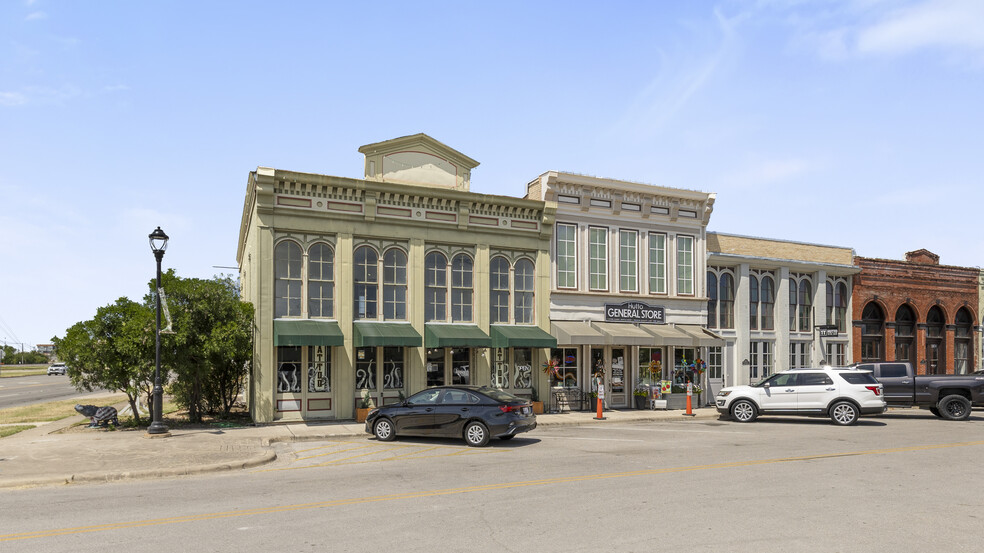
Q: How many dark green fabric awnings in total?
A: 4